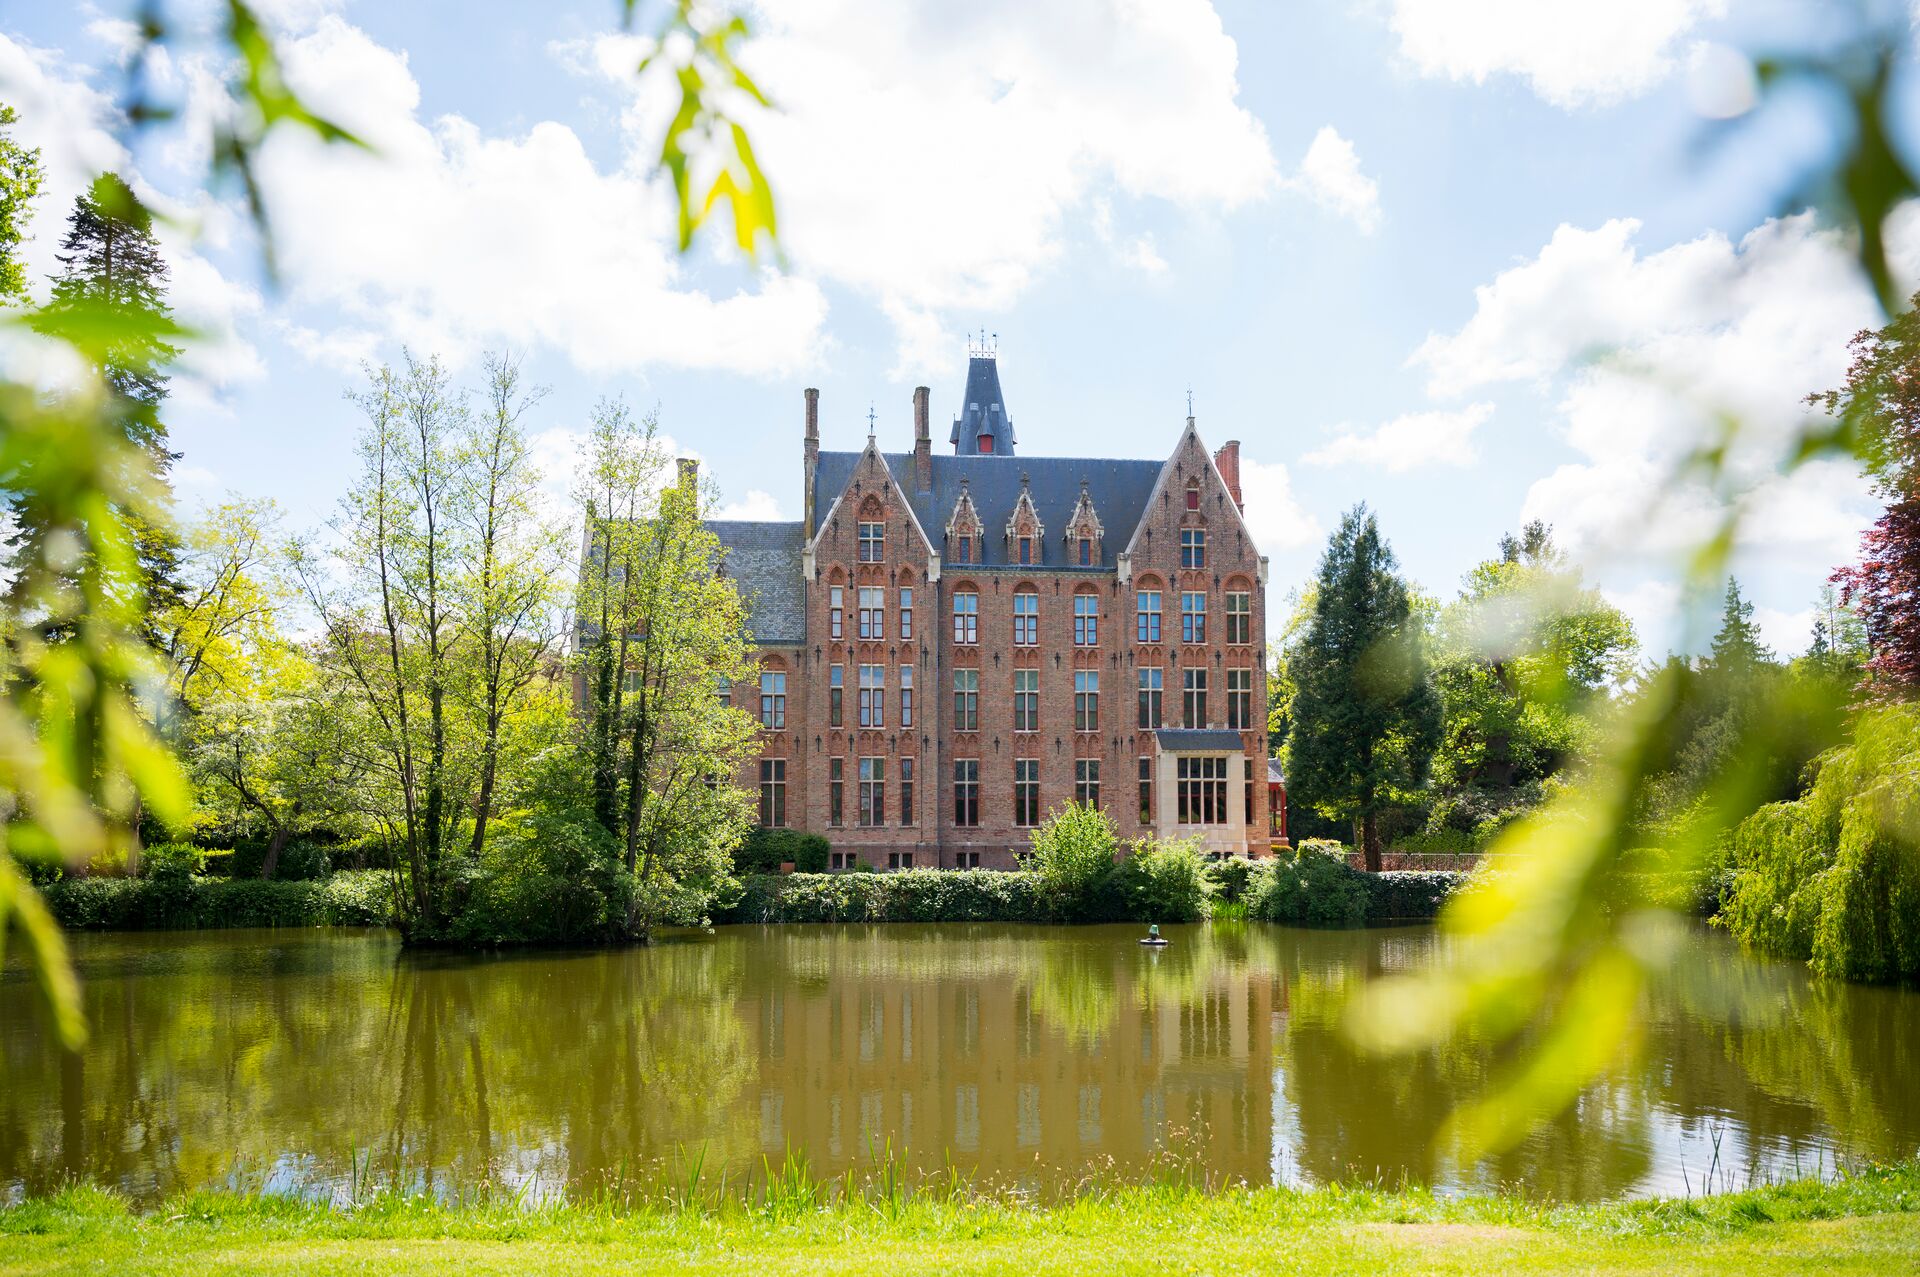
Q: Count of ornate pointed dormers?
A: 3